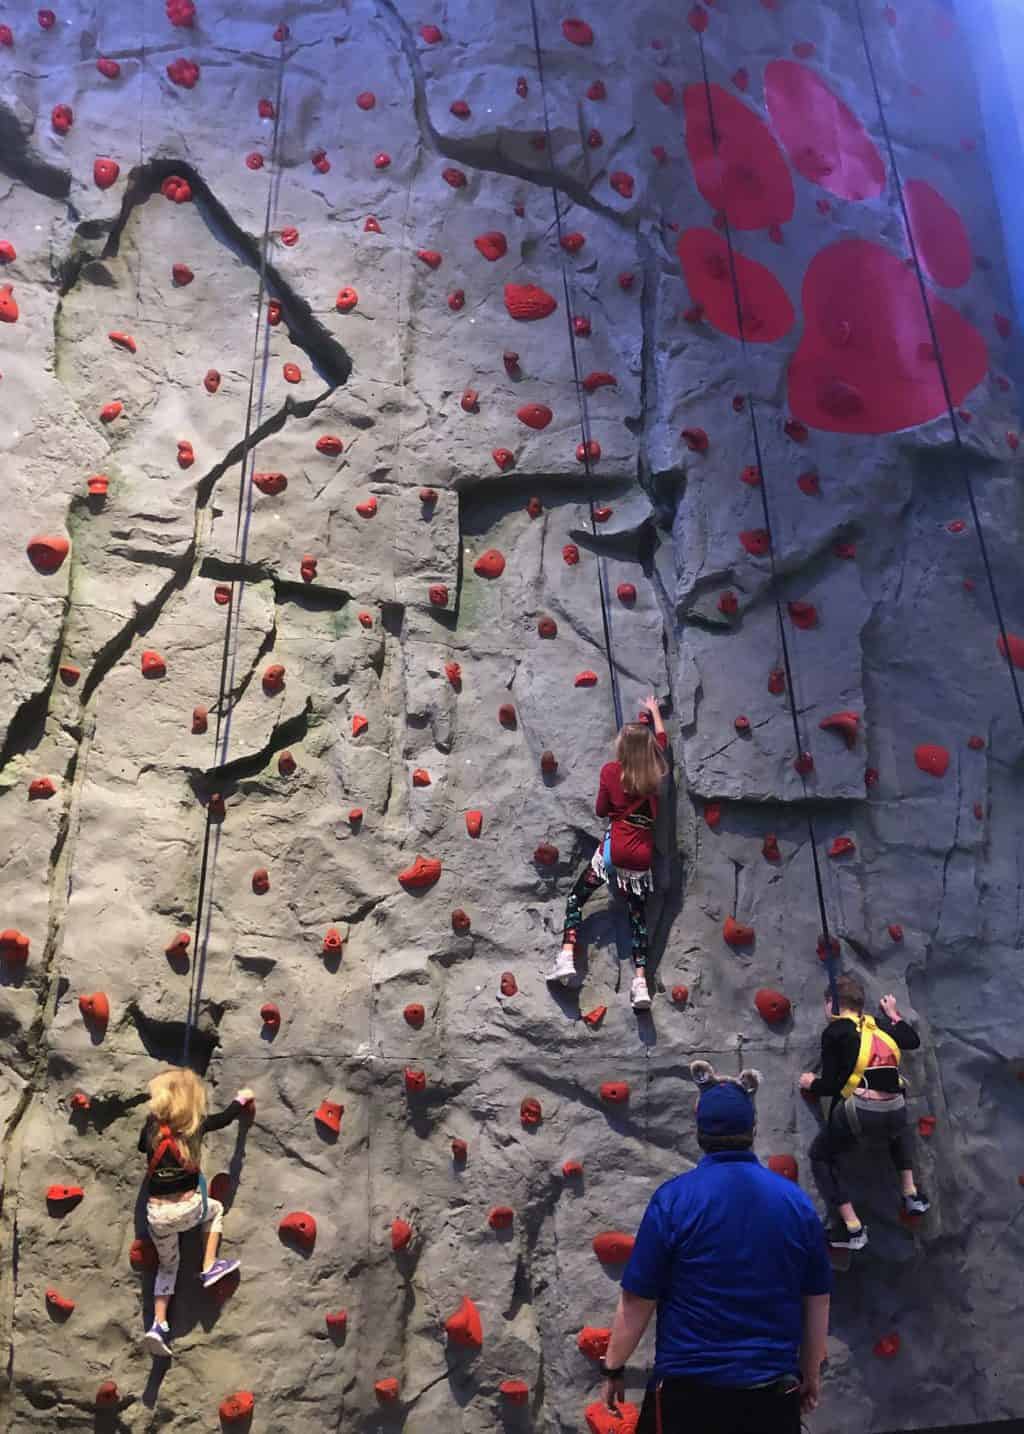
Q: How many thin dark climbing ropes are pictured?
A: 4